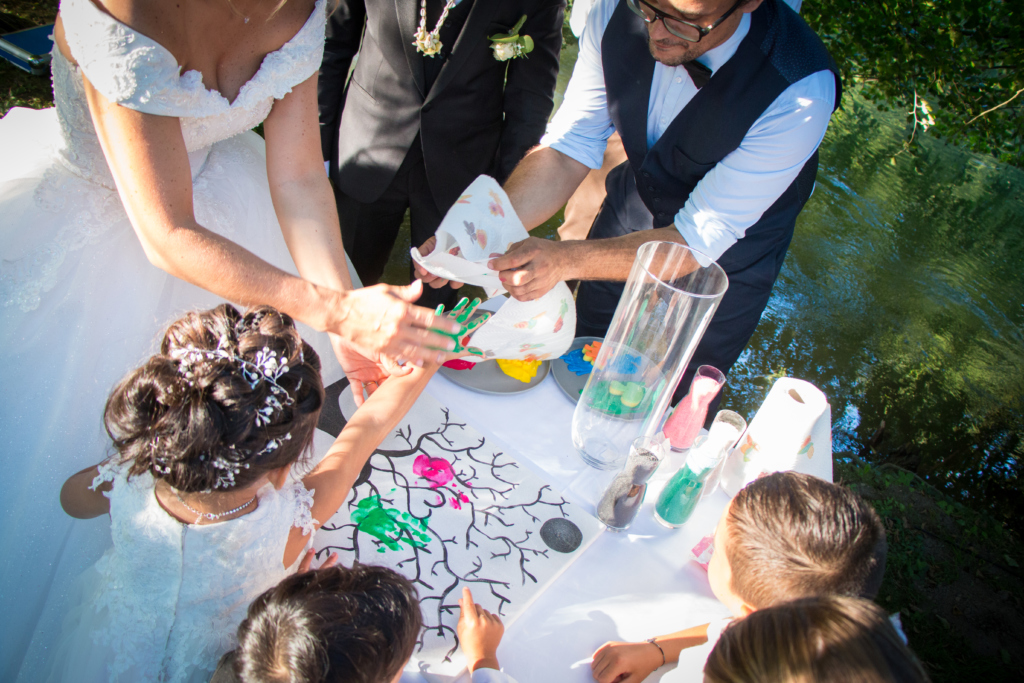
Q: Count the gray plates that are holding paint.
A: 2